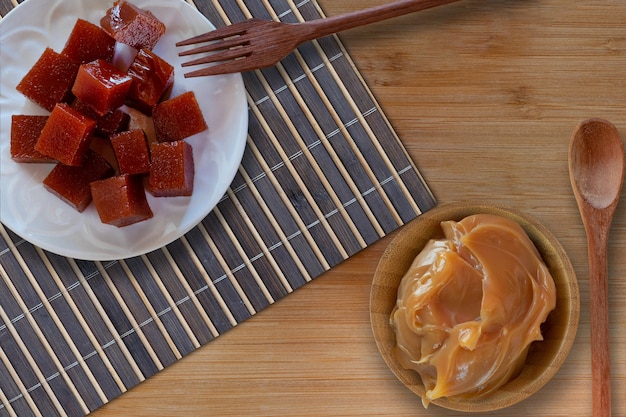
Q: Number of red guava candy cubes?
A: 13